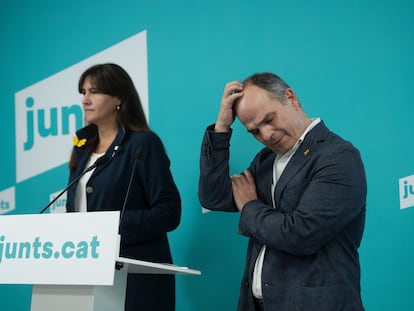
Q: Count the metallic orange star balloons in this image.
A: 0